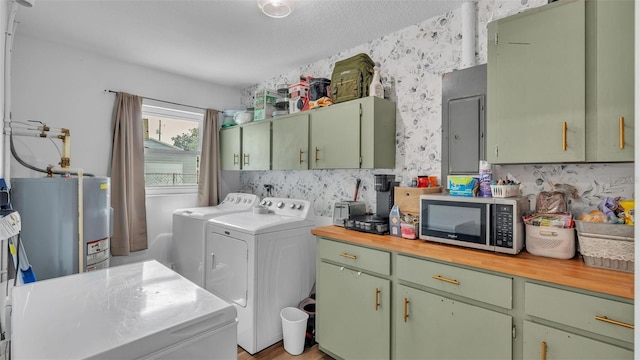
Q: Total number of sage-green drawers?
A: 3